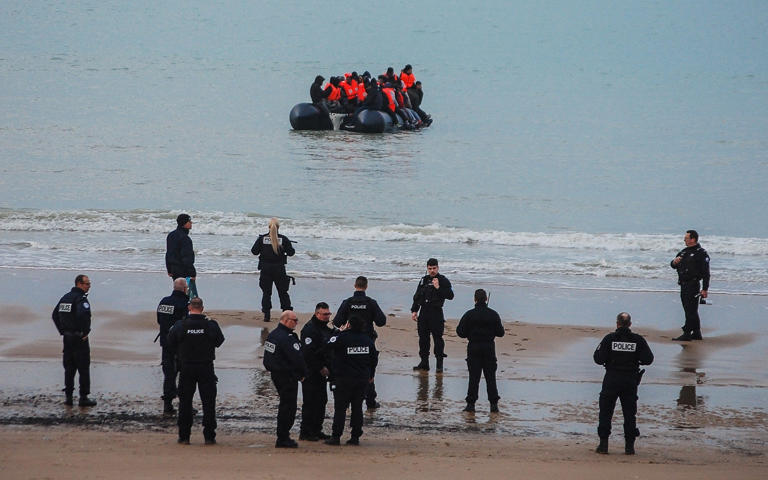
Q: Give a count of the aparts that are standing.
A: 13